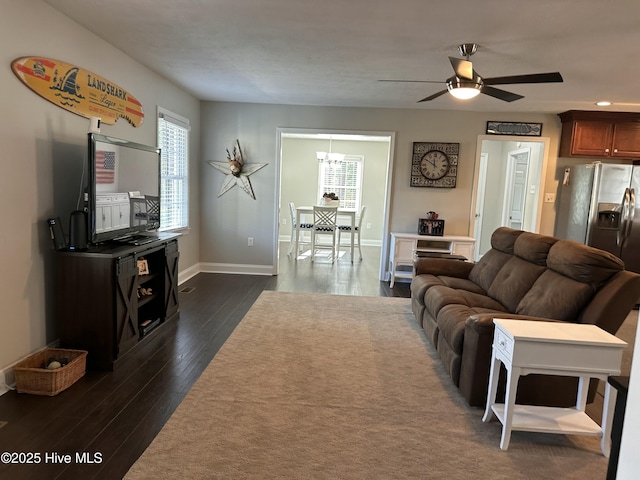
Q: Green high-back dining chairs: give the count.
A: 0